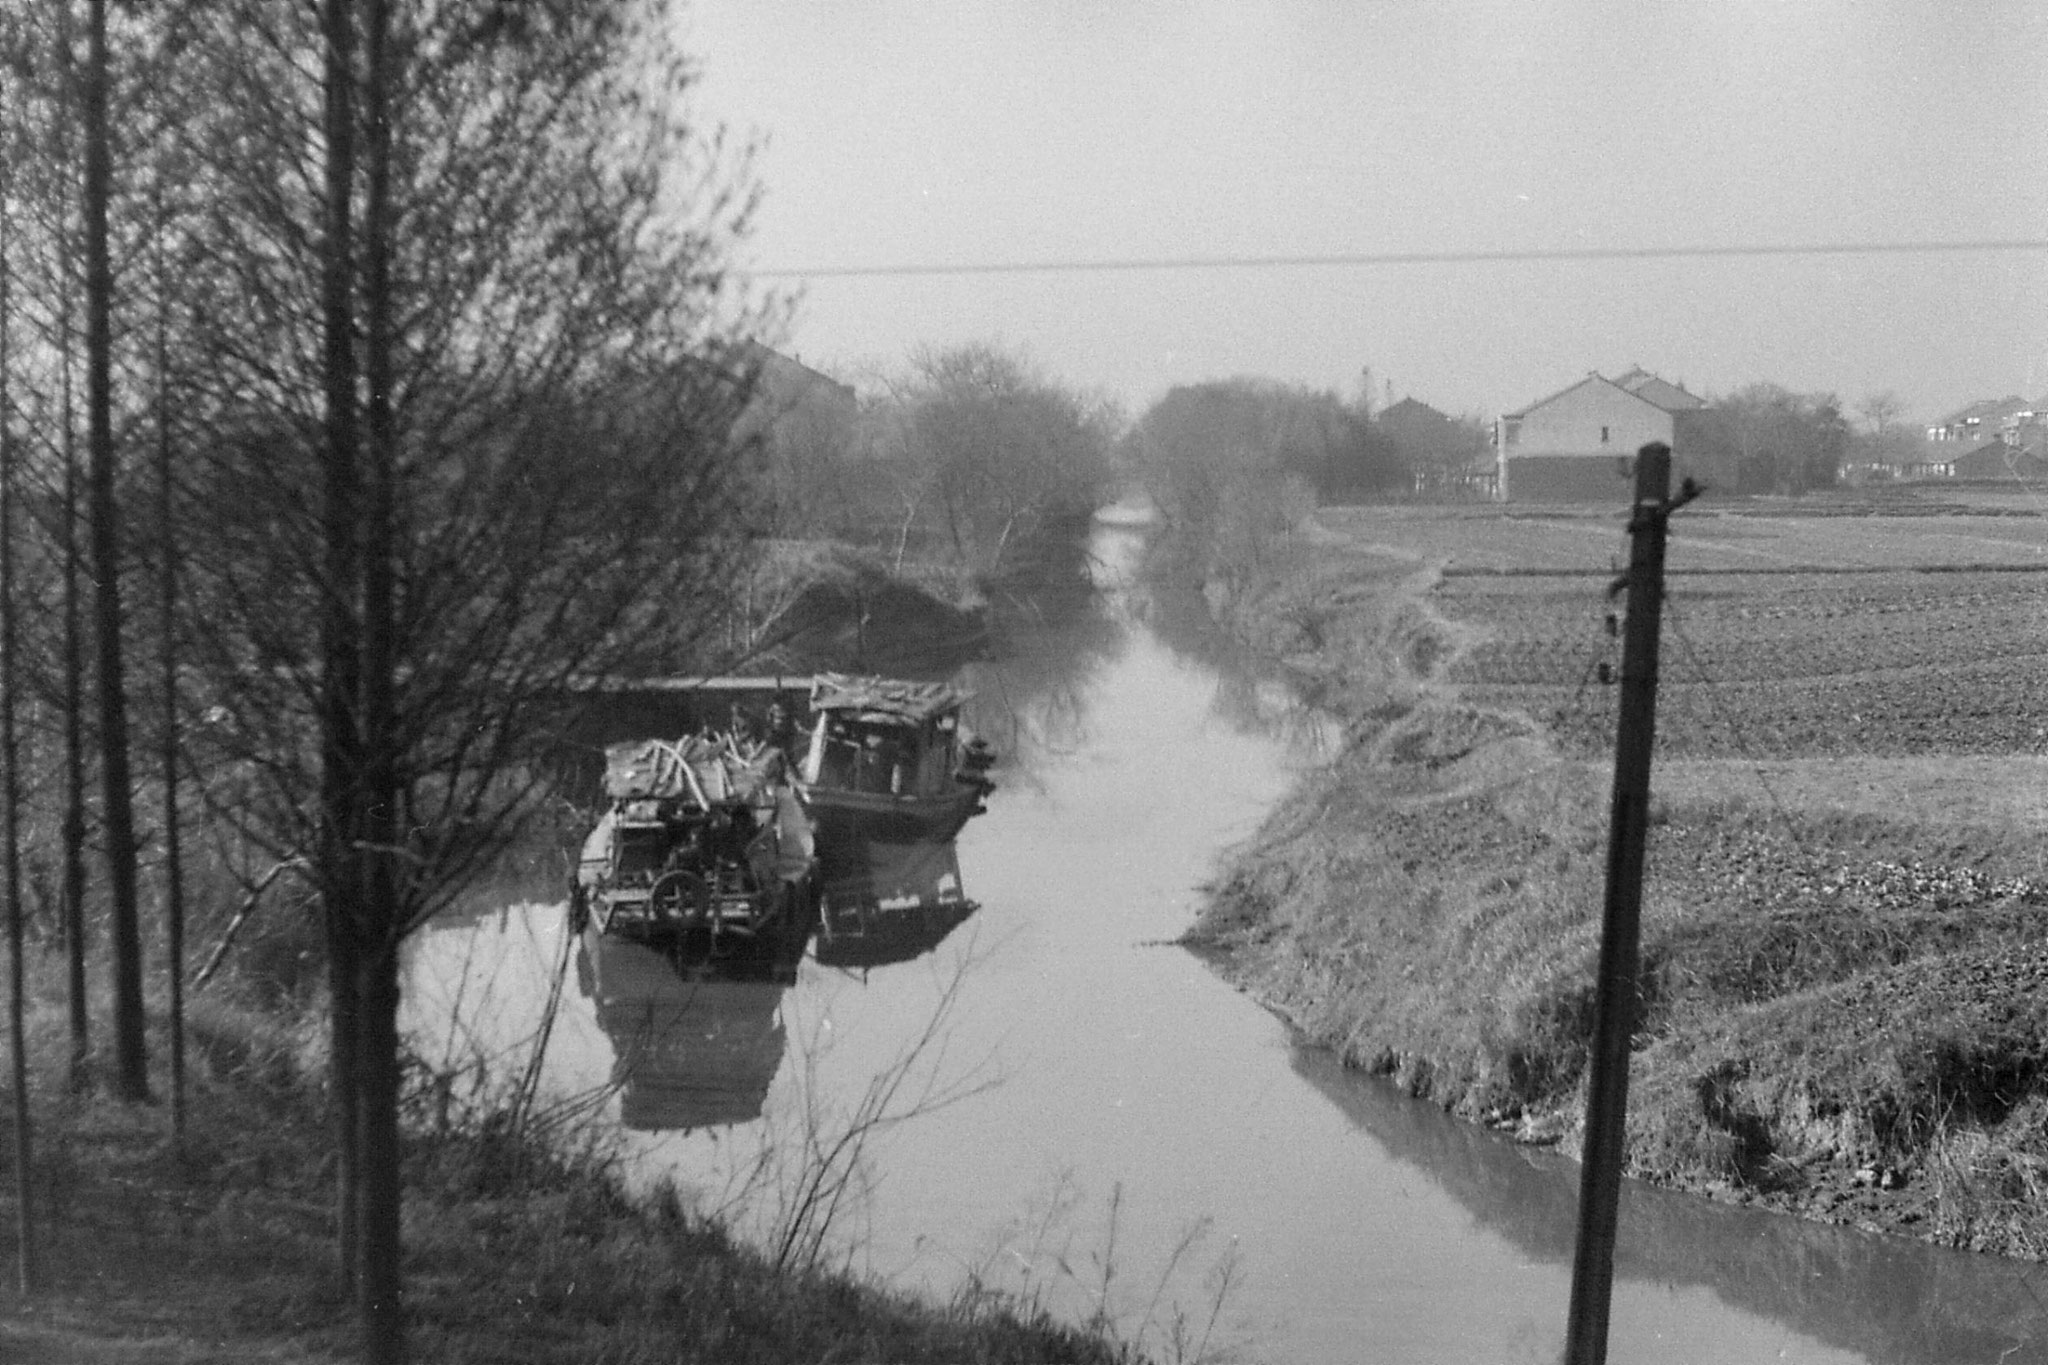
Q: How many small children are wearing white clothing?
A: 0